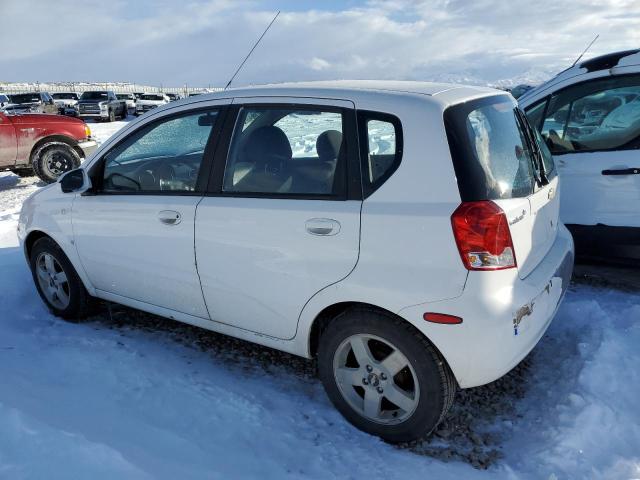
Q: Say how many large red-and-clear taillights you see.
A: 1